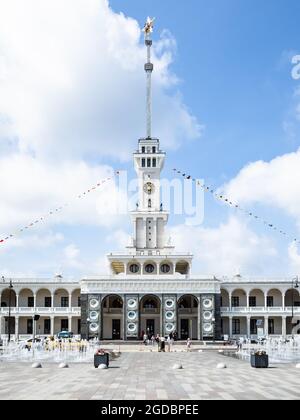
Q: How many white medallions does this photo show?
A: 12